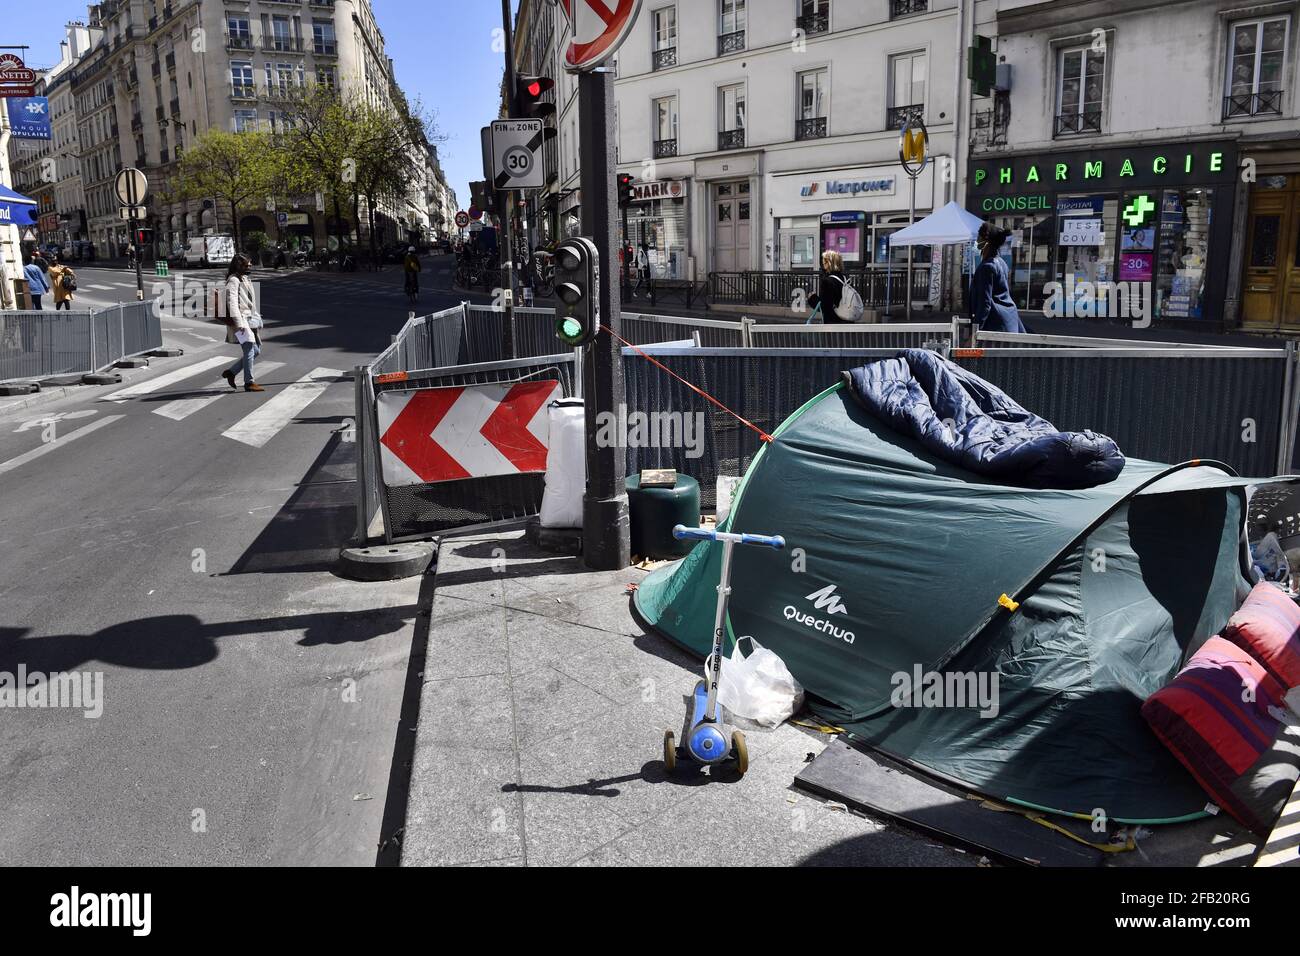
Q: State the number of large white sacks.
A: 1